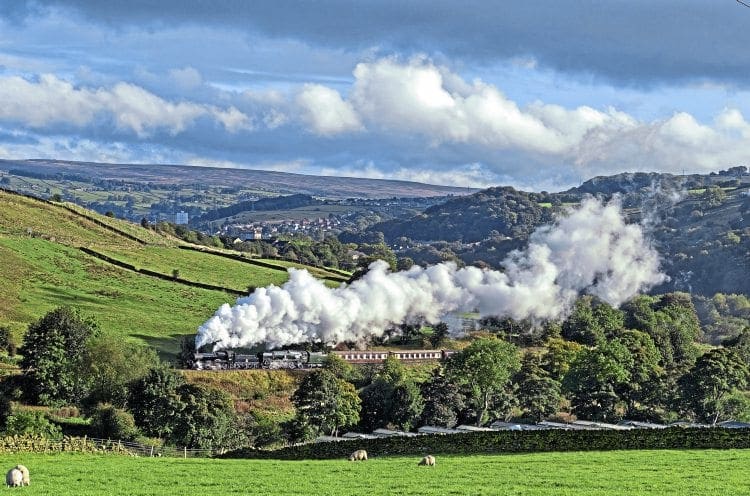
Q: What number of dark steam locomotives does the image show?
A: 2